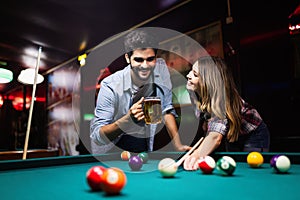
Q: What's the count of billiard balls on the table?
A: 10